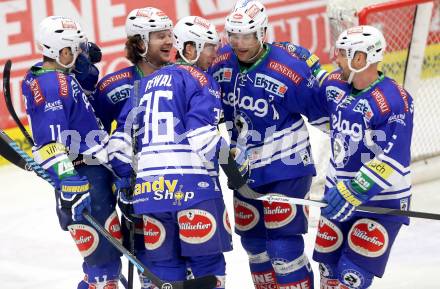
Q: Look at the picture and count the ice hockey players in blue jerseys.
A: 5